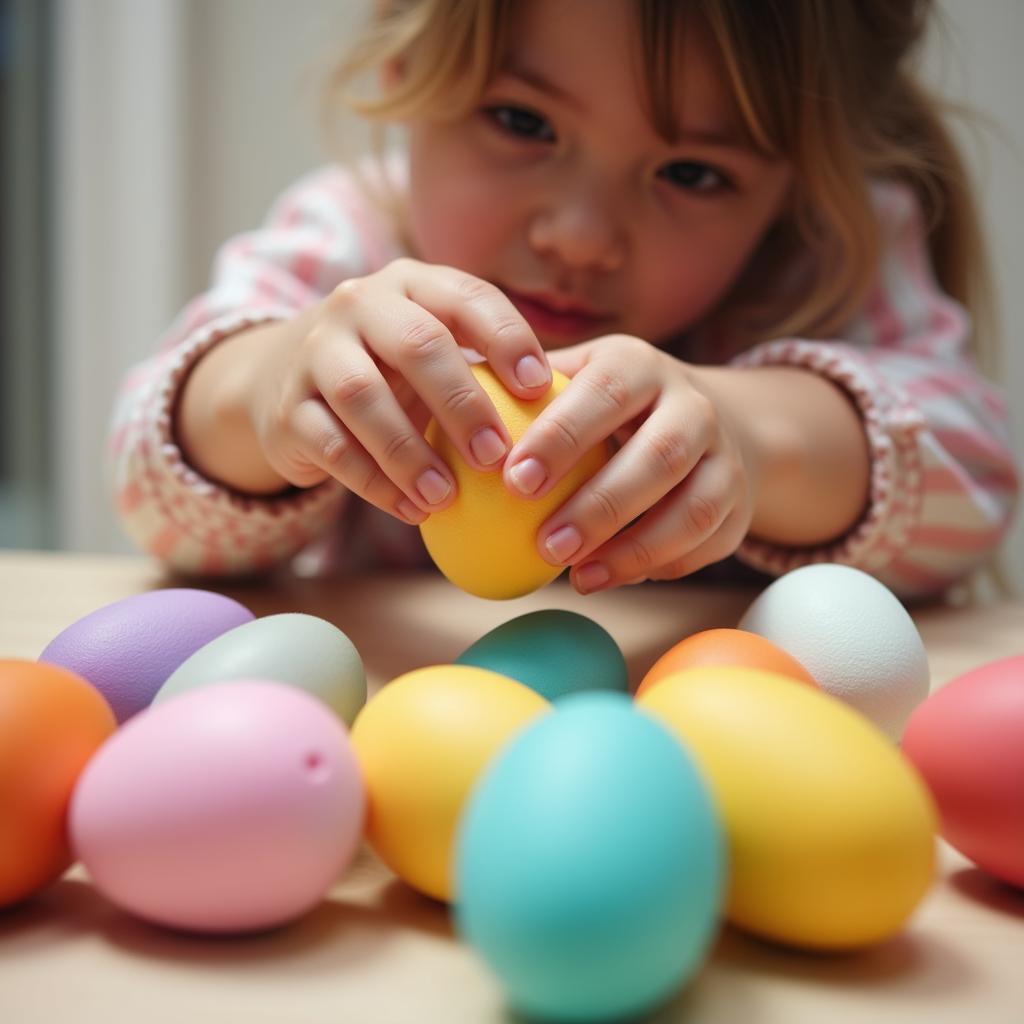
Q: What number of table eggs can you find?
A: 11